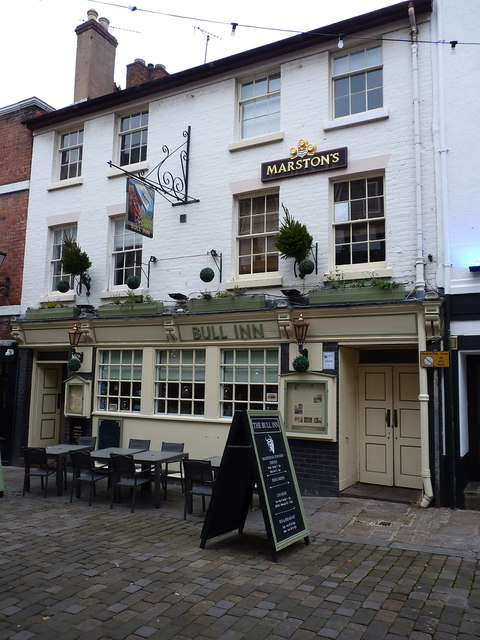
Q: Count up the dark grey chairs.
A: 7